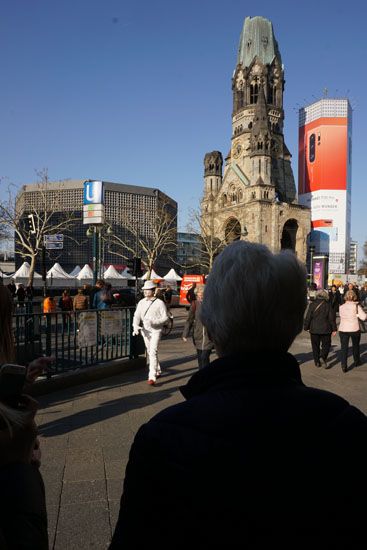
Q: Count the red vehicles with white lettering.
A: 1